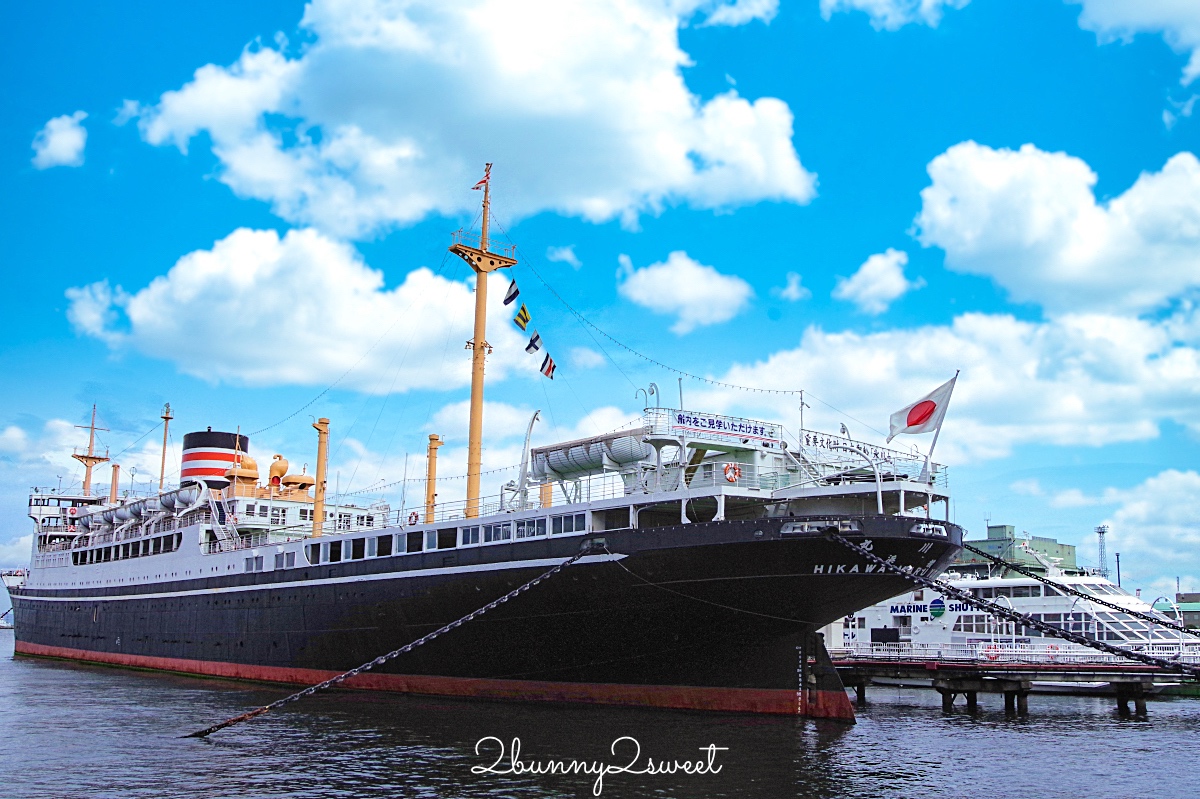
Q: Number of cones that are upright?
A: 0